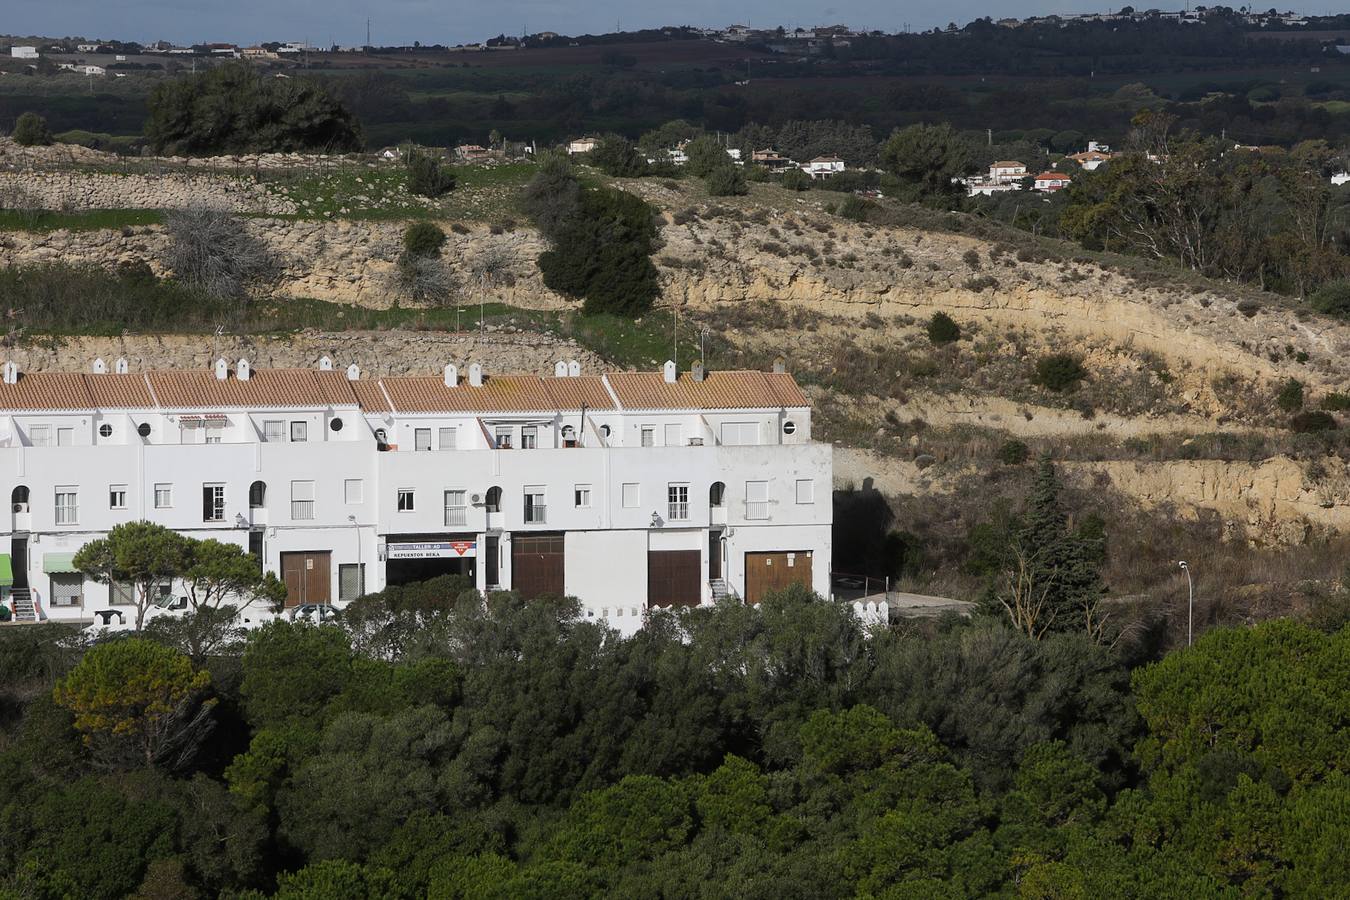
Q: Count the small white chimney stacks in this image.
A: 12